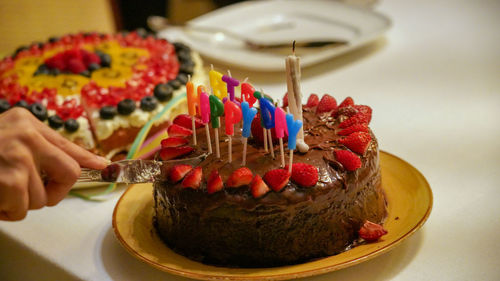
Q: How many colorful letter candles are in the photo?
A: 12